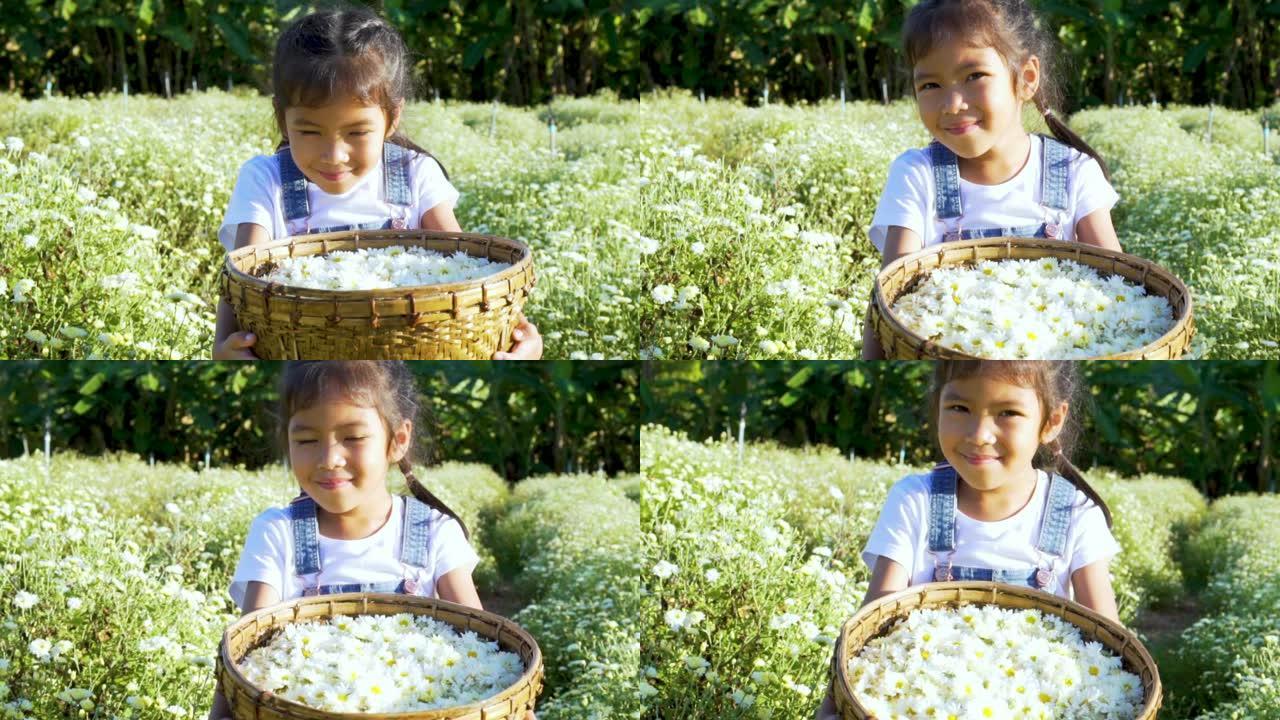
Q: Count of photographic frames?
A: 4